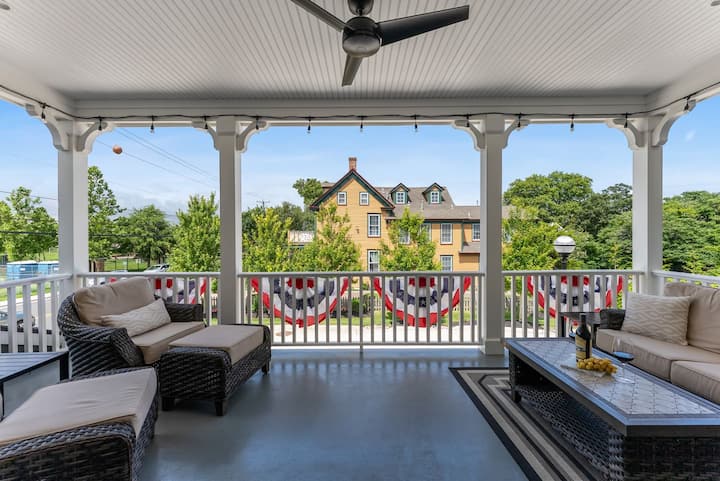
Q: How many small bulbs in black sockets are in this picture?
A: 13